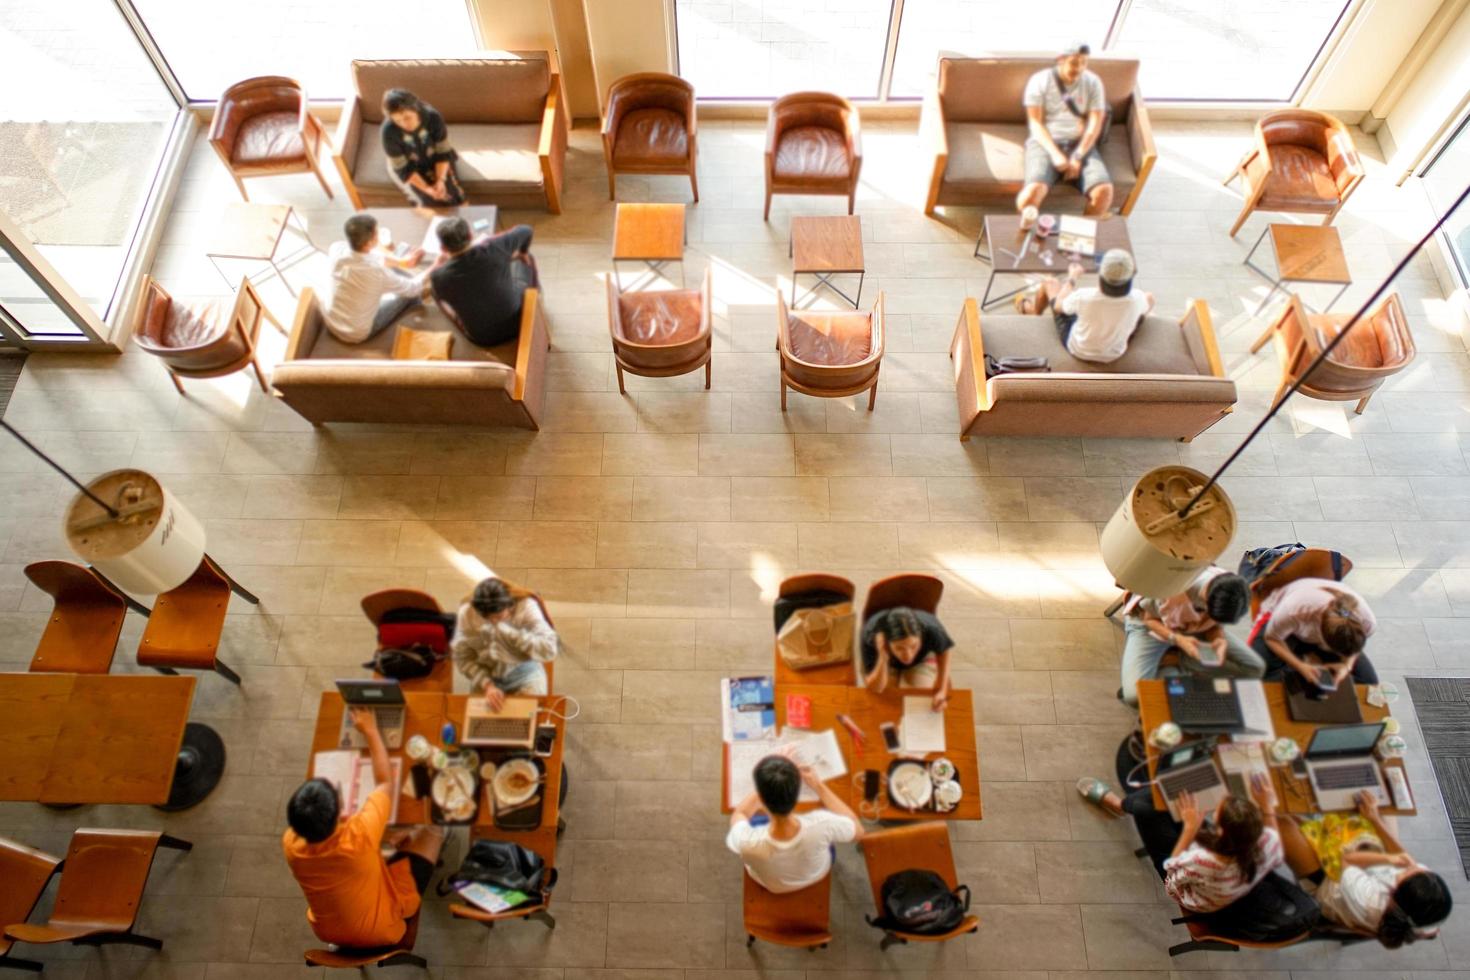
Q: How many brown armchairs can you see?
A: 8